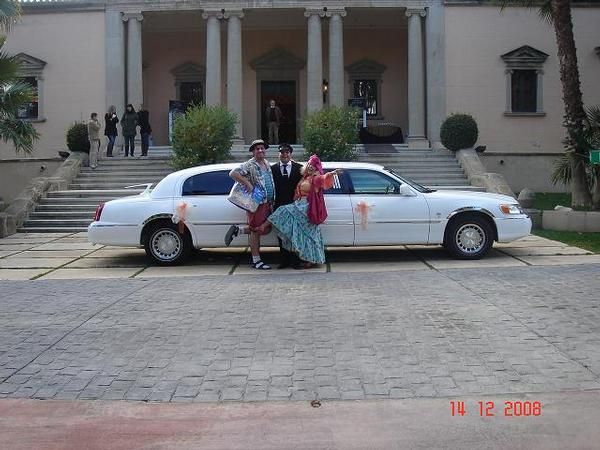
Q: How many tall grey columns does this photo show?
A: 6